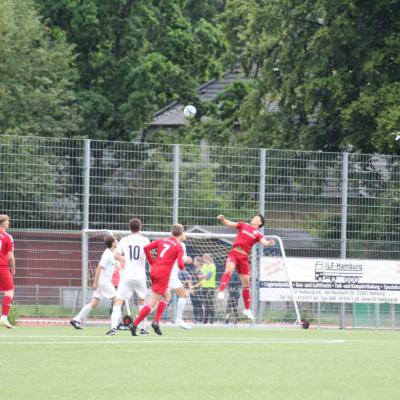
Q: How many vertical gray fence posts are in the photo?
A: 4